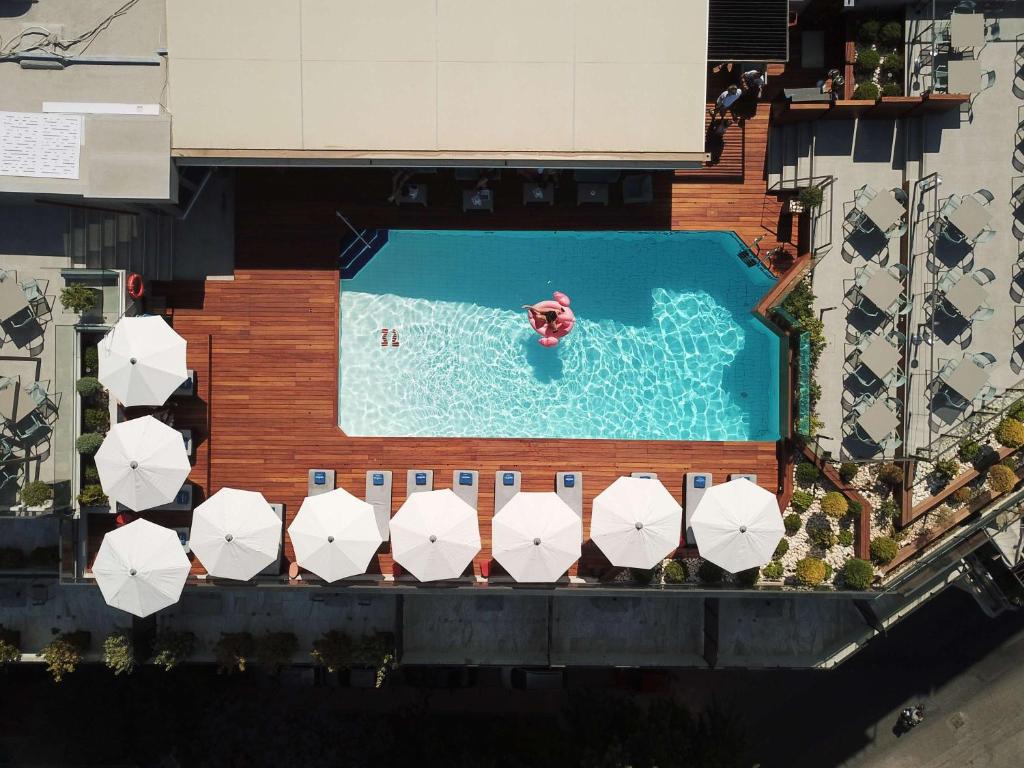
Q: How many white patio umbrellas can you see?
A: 9